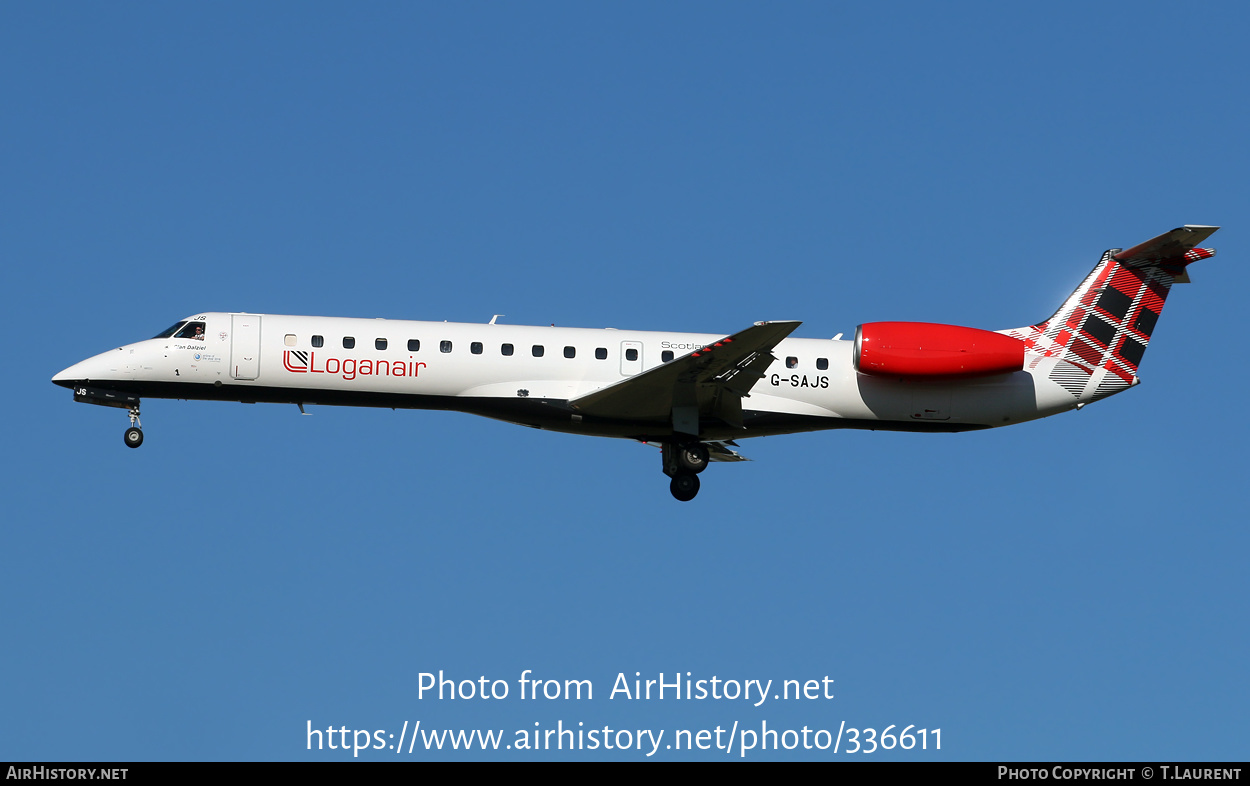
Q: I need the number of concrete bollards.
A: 0